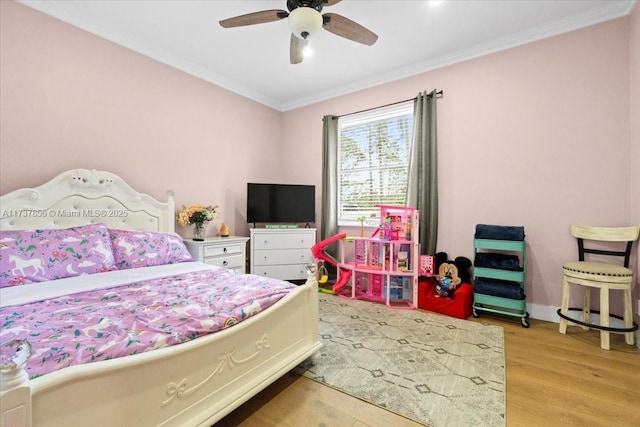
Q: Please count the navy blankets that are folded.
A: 3